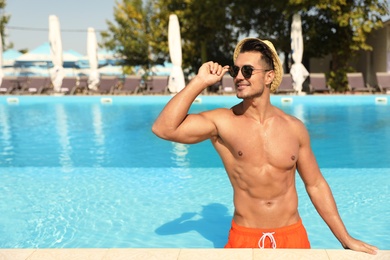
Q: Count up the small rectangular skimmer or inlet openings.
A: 5